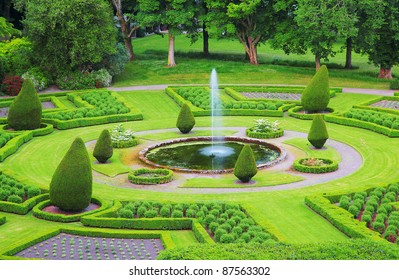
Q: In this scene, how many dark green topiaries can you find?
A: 7